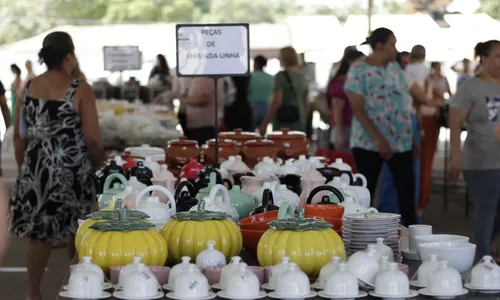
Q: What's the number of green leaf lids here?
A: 4